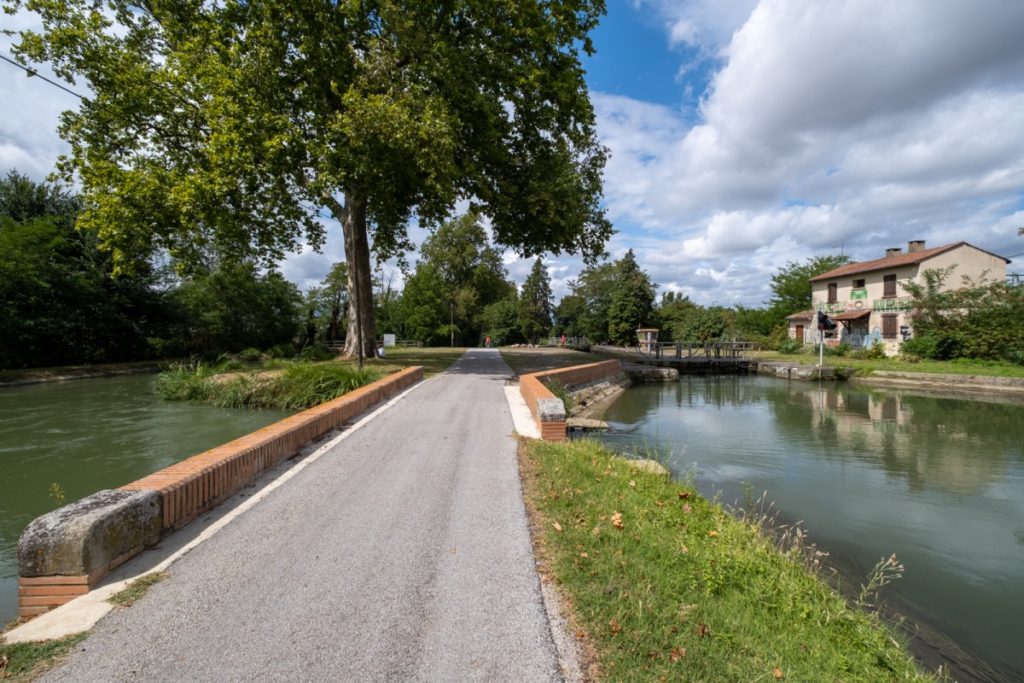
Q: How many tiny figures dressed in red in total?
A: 2